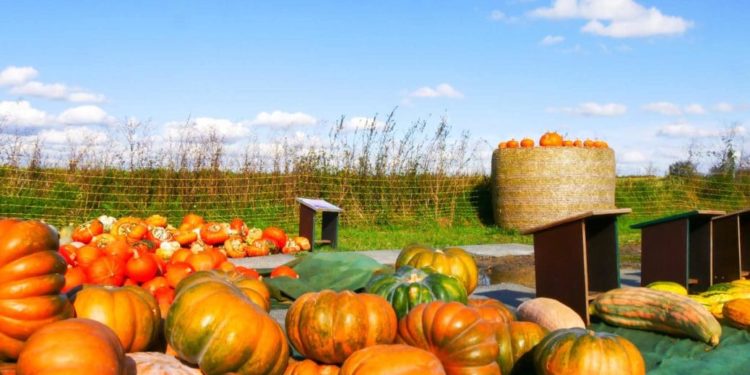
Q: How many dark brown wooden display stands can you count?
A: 4